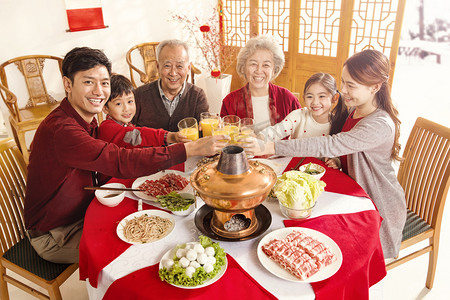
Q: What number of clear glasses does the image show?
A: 6